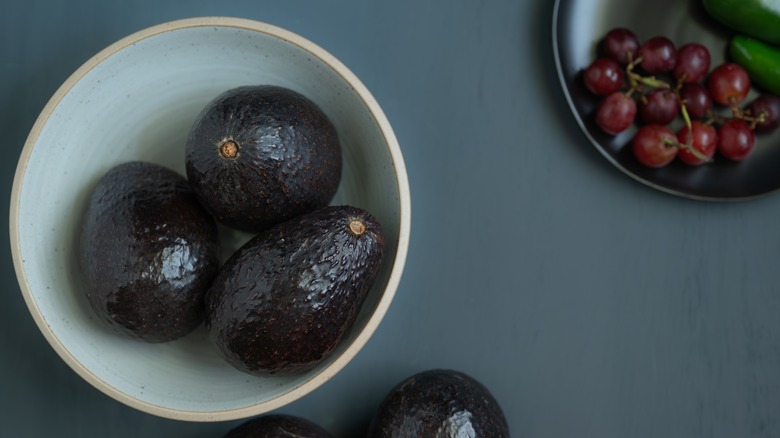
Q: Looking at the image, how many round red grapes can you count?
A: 12